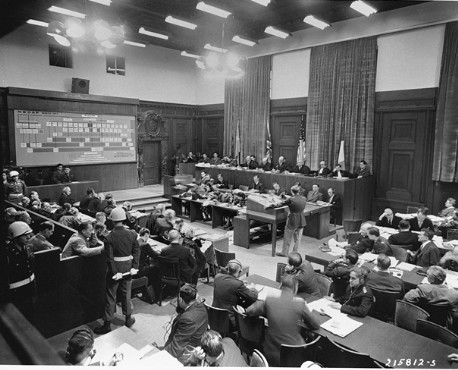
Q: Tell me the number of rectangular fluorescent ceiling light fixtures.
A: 14